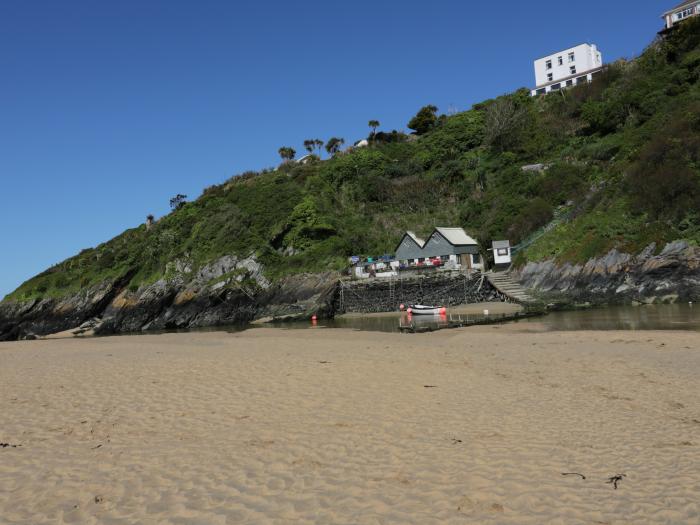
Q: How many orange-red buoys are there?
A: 4